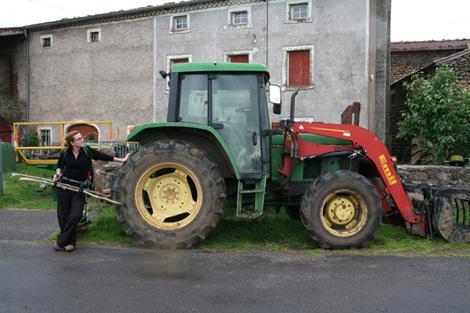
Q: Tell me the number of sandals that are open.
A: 2